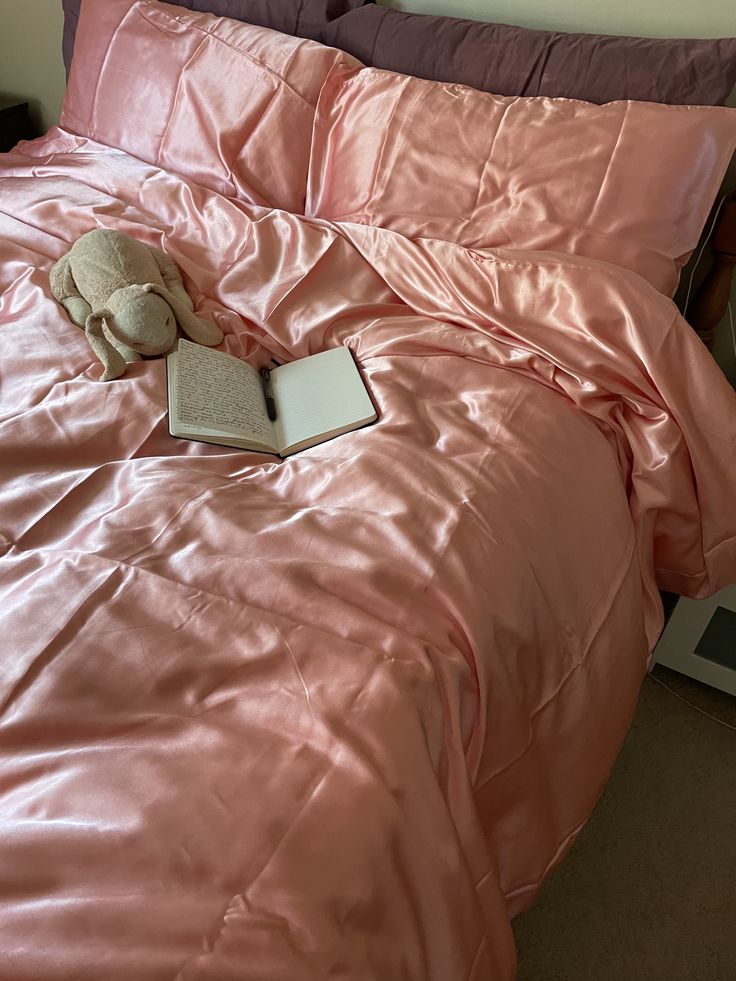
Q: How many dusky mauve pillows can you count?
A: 2